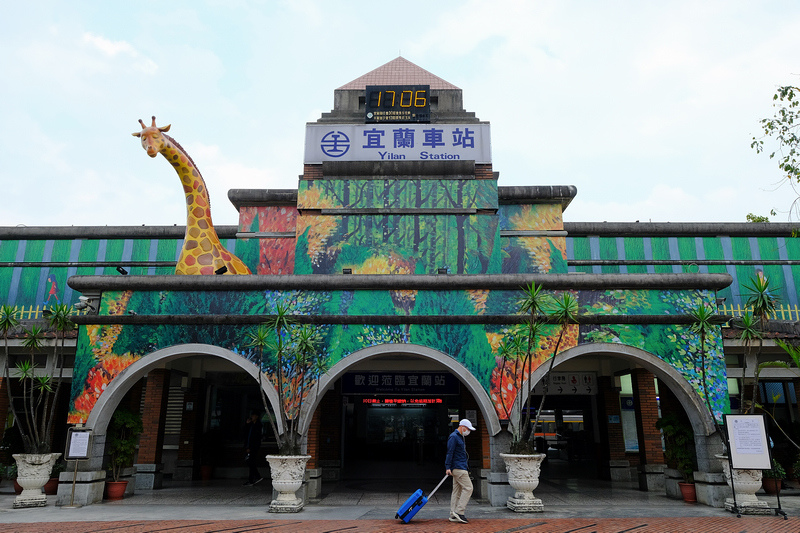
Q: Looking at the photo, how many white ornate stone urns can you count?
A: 4